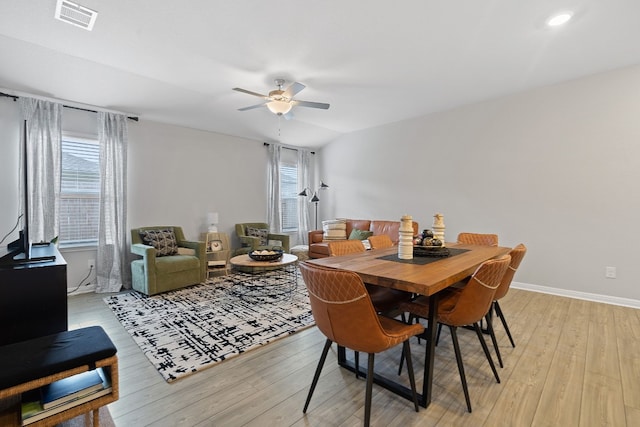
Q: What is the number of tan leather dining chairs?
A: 6